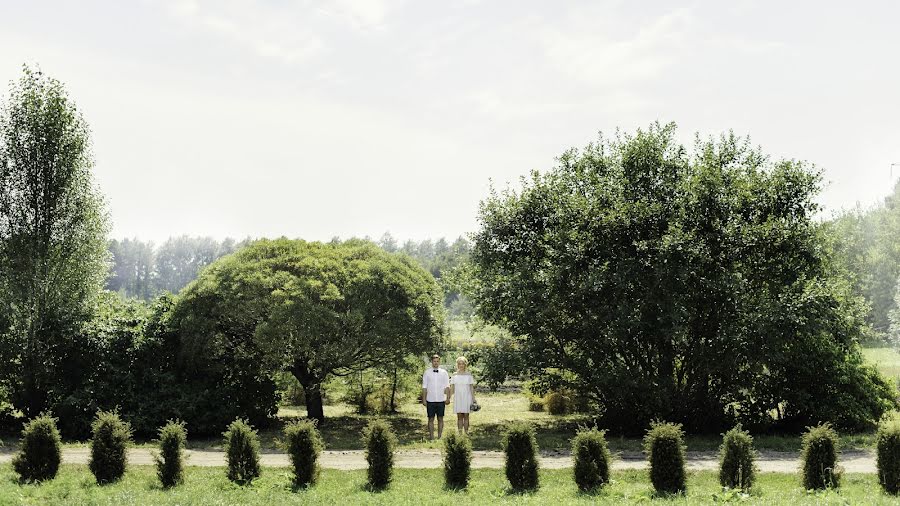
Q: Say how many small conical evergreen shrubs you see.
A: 13